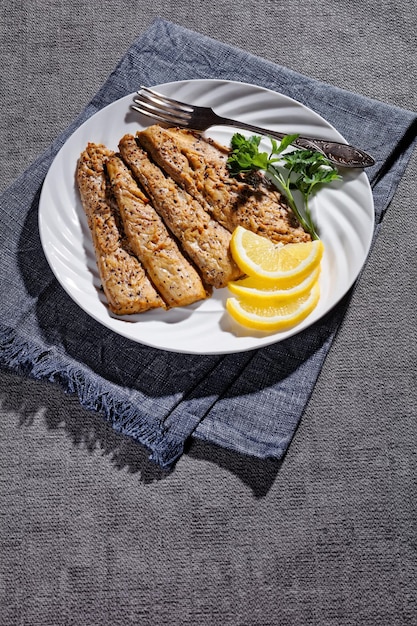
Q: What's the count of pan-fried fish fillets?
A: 4